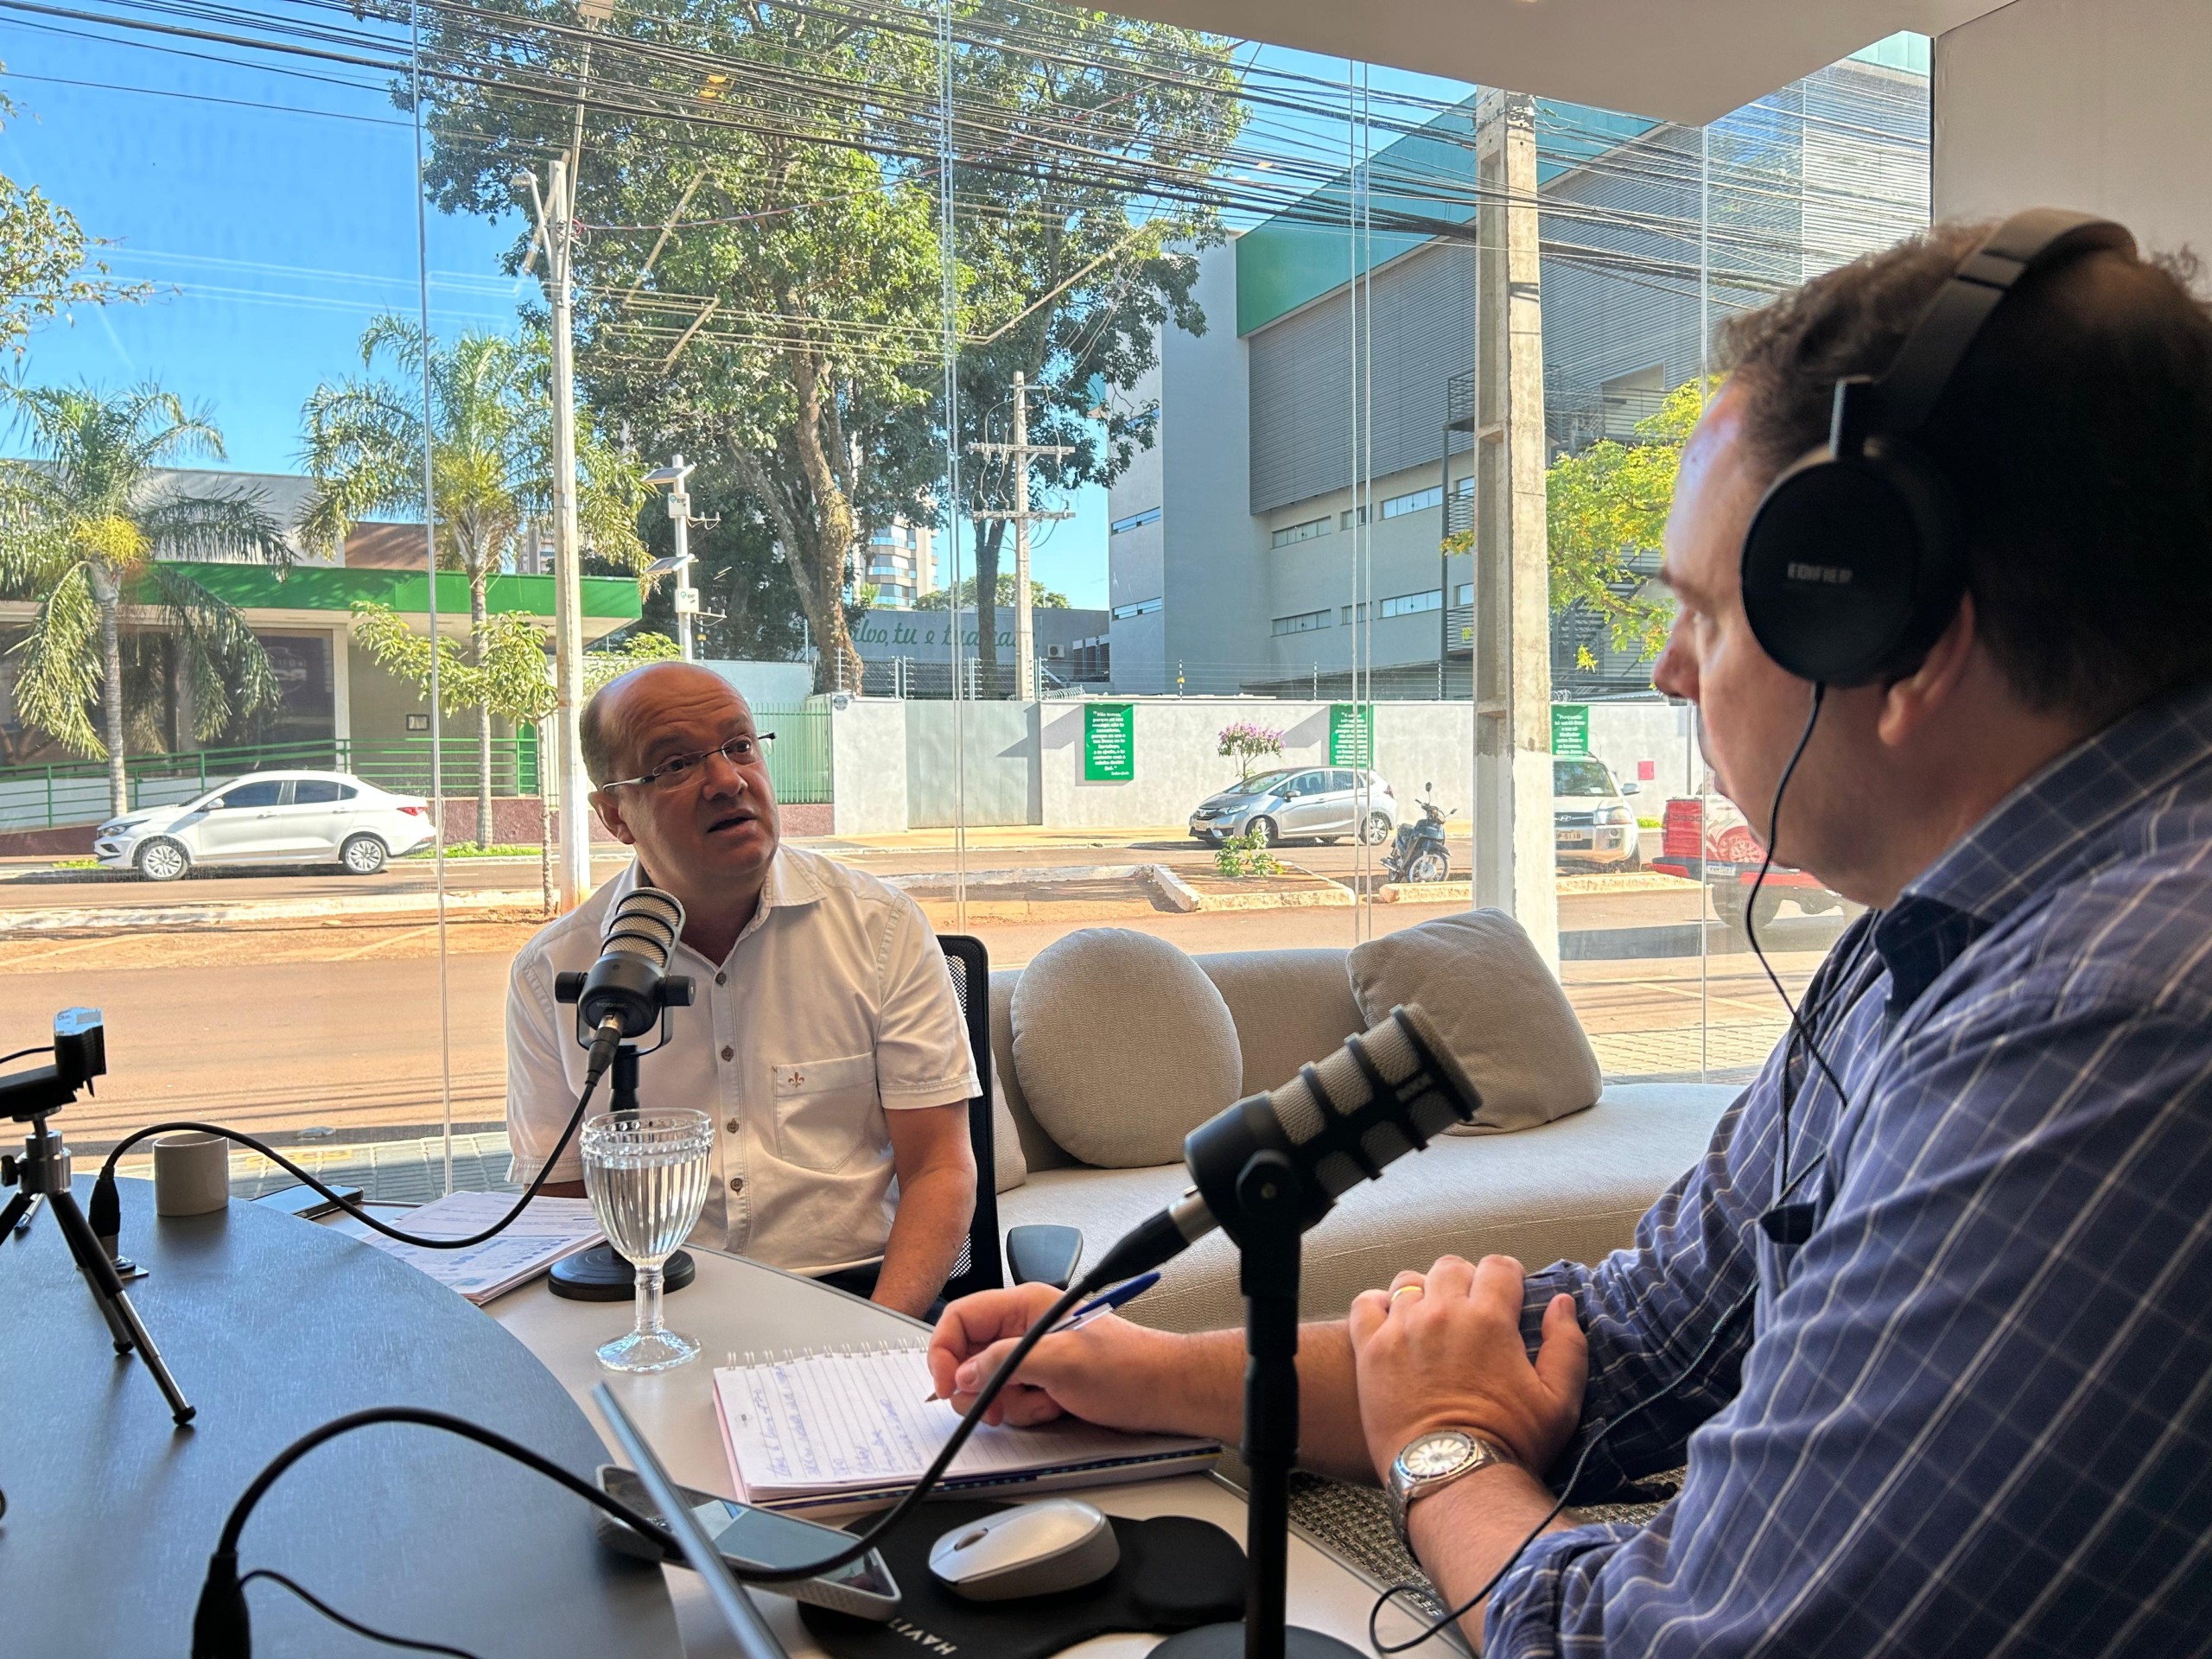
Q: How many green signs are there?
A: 3